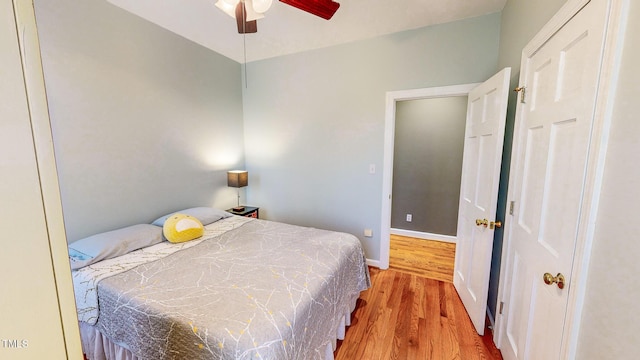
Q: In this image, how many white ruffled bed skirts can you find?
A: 1